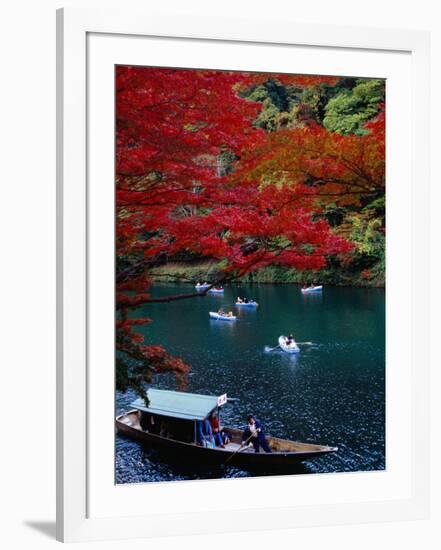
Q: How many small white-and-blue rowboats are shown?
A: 6